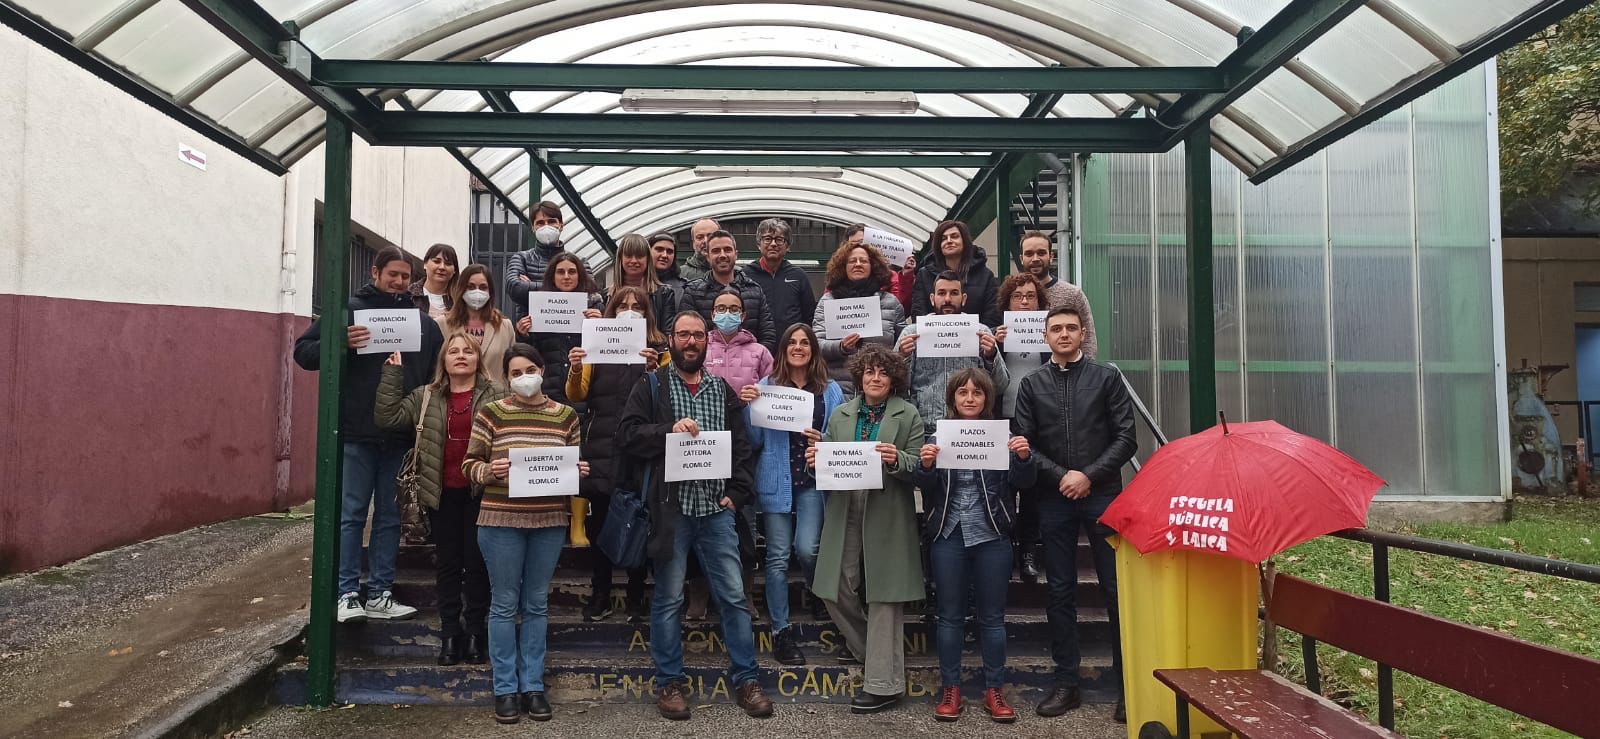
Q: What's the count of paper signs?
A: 12